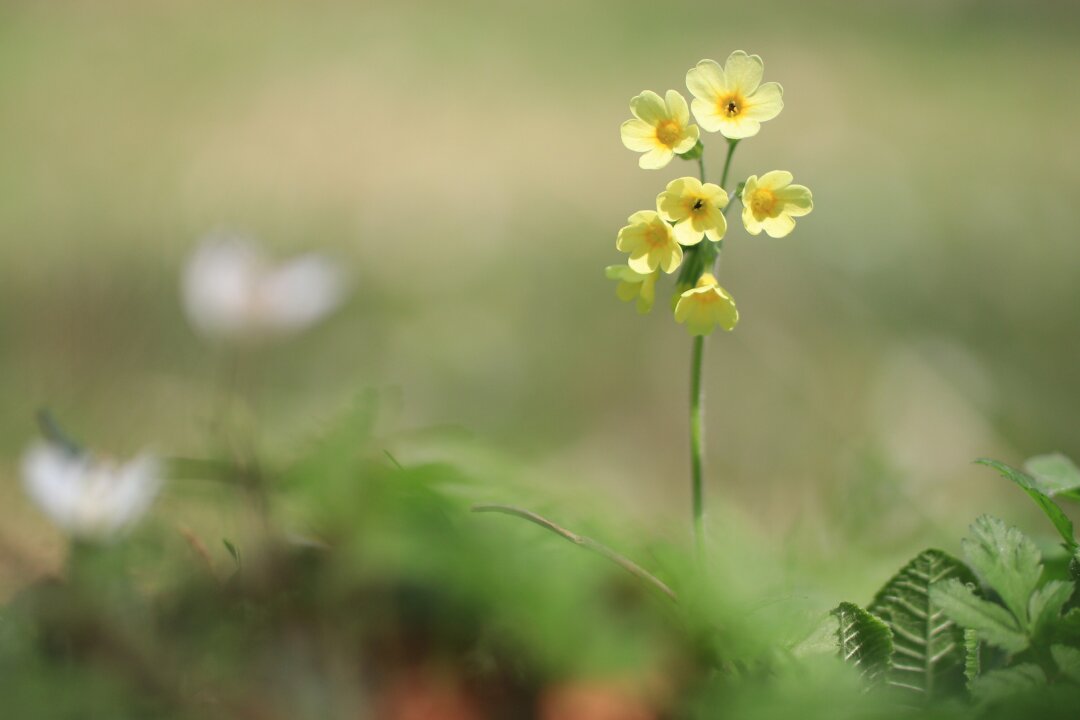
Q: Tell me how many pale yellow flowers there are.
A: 7